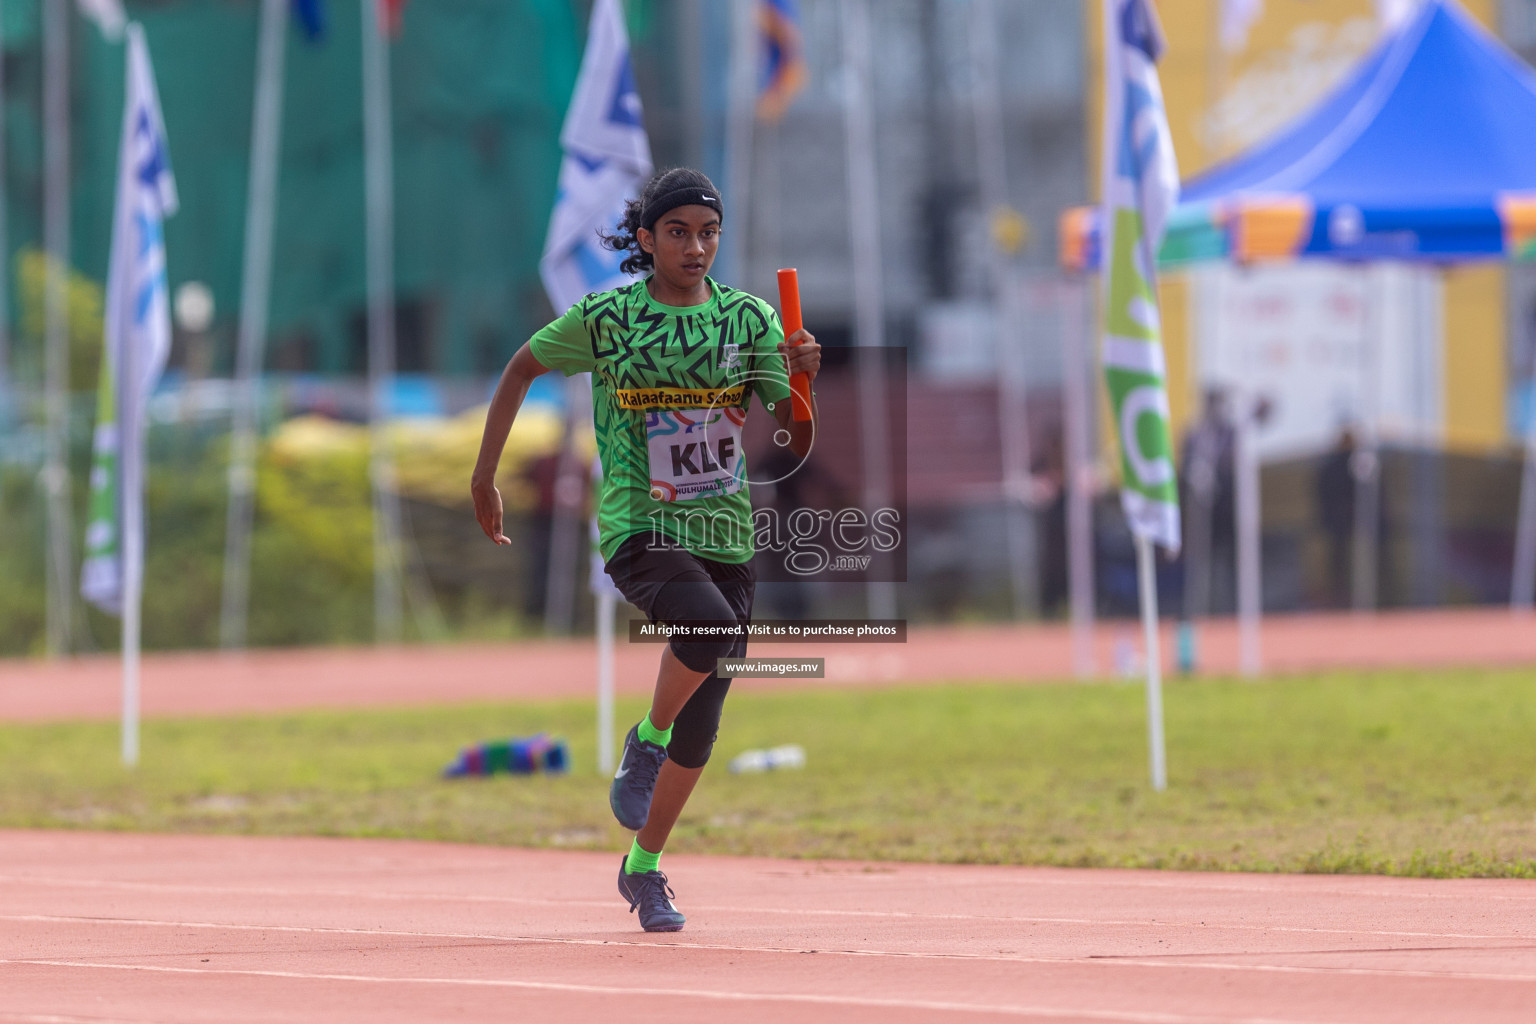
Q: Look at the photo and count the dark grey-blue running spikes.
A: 2